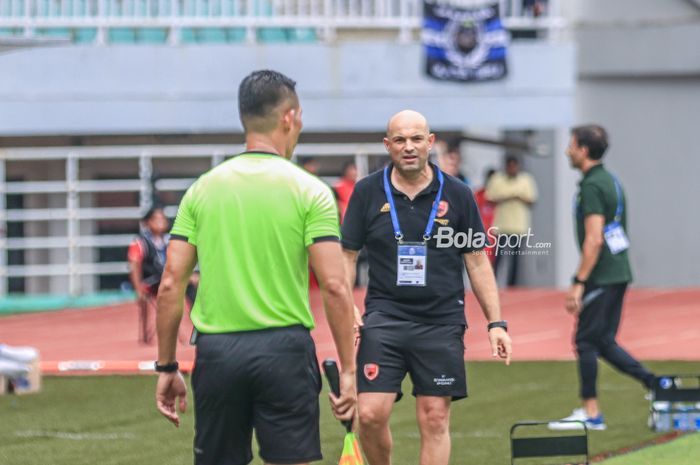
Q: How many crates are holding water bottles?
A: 1